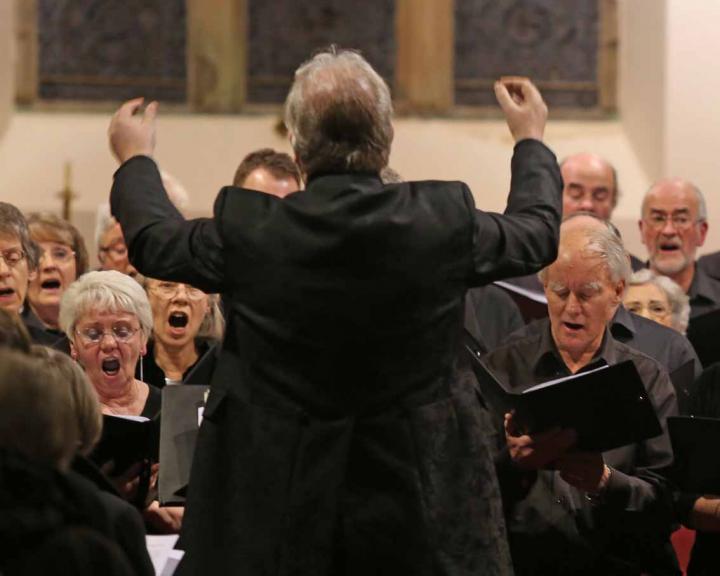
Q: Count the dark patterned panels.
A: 3